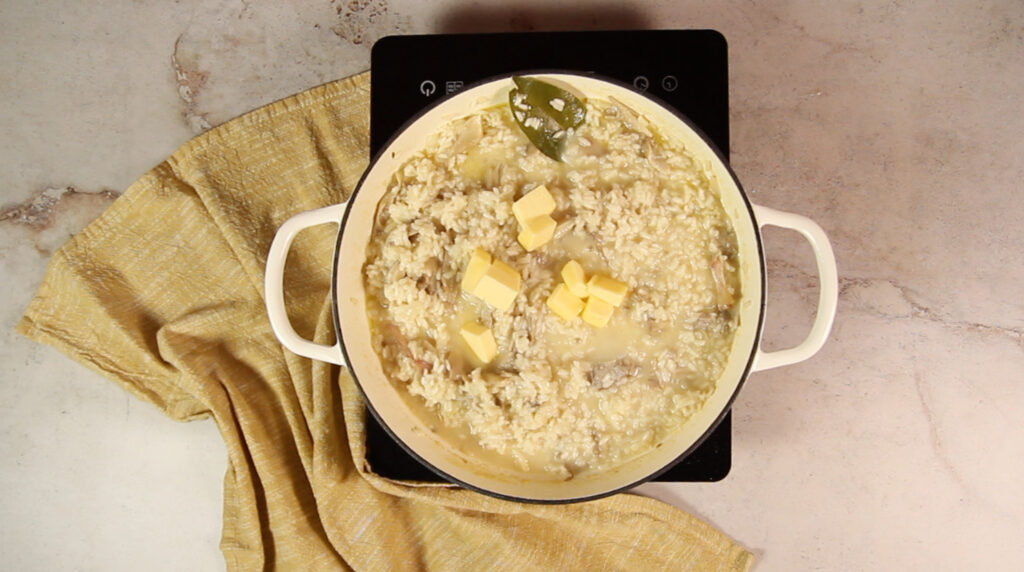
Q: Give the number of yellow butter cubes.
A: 9